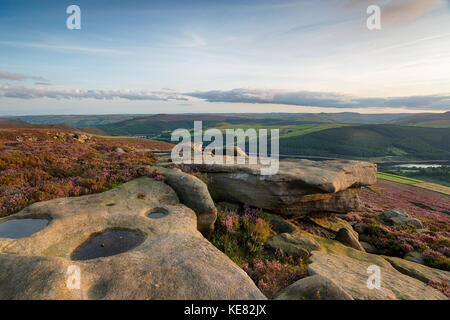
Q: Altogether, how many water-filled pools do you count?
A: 3